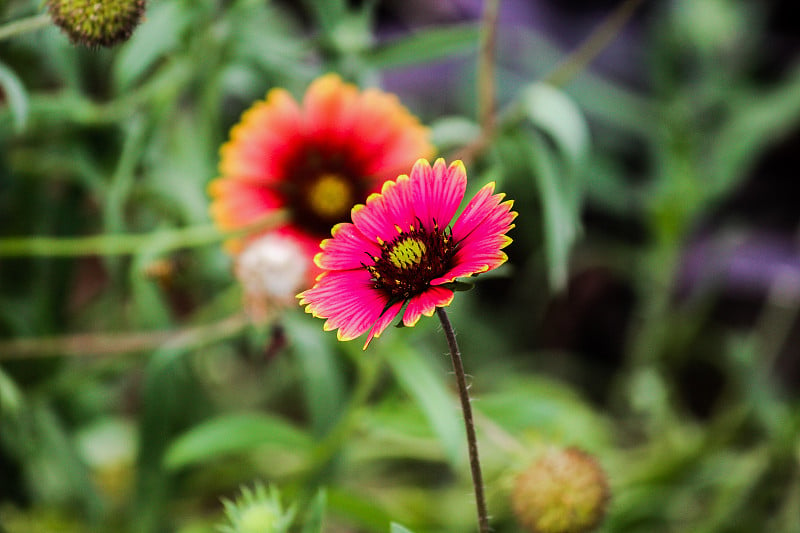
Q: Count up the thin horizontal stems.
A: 2